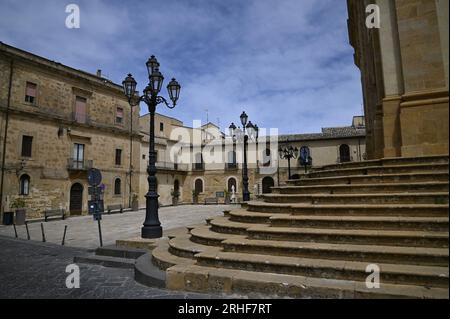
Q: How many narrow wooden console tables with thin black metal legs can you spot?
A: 0